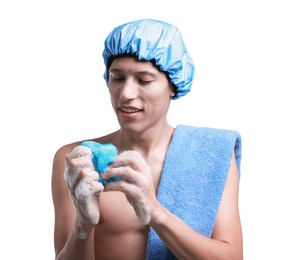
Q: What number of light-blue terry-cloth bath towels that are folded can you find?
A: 1